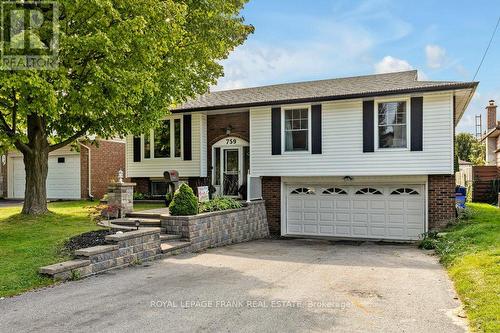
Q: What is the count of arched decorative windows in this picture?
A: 4